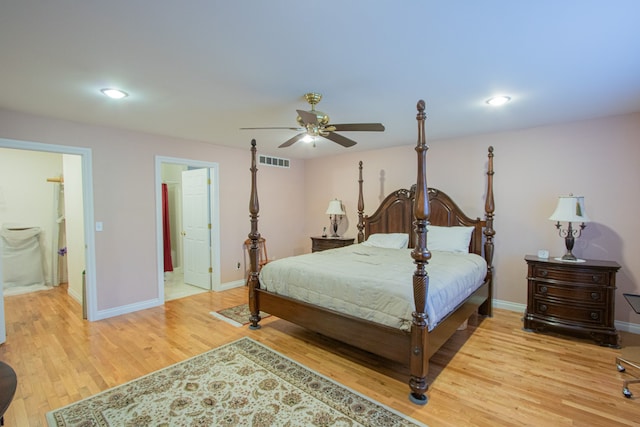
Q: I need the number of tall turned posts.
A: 4